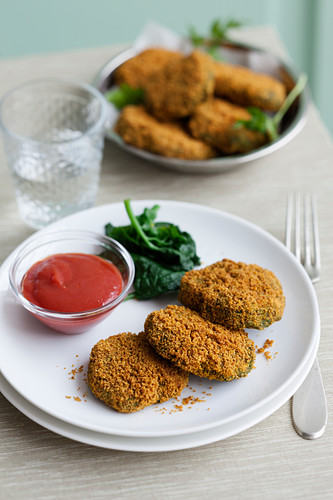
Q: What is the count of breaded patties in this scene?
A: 8